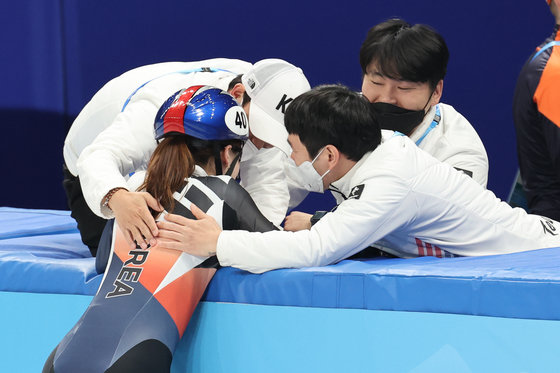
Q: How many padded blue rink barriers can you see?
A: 1